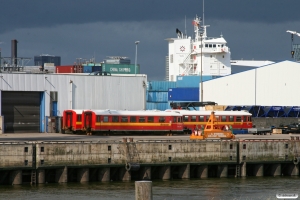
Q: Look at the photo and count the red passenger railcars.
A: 3